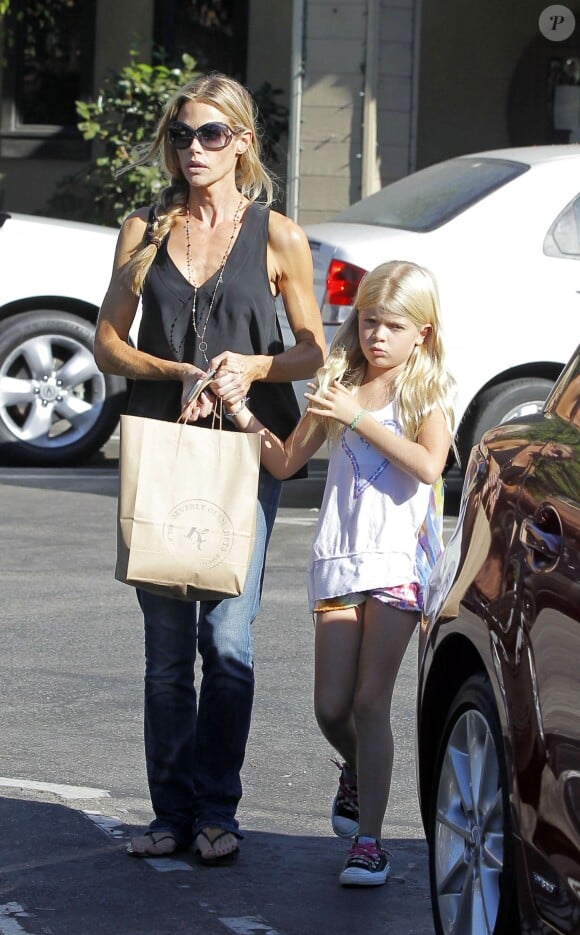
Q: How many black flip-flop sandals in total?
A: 2